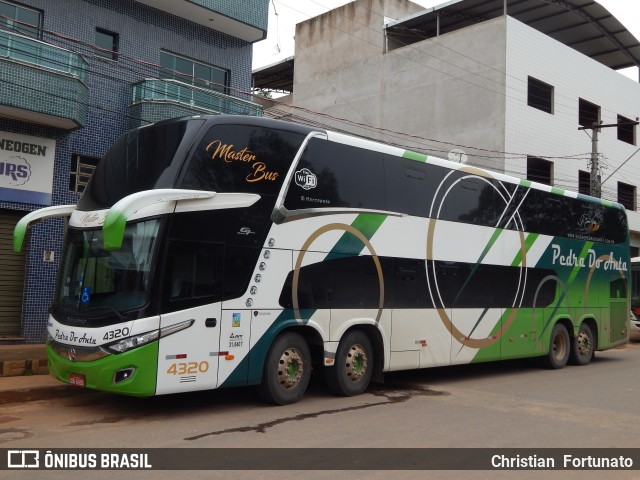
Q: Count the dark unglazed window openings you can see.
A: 6